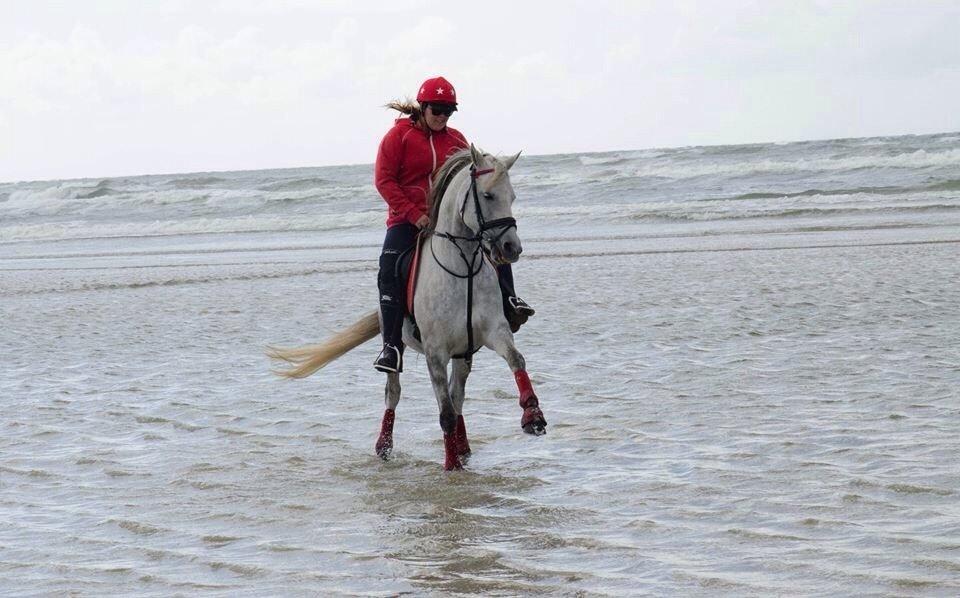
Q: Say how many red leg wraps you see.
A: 4